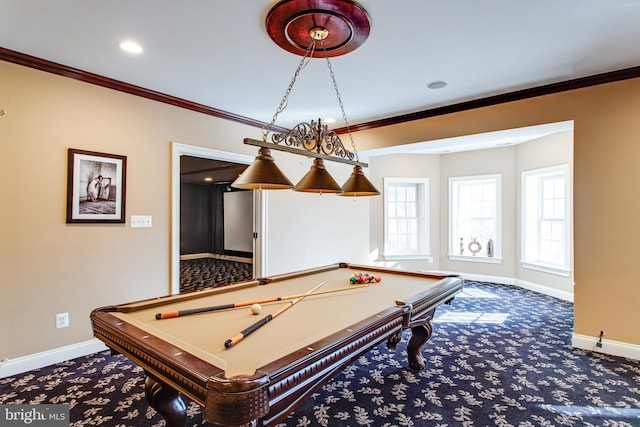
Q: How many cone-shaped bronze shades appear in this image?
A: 3